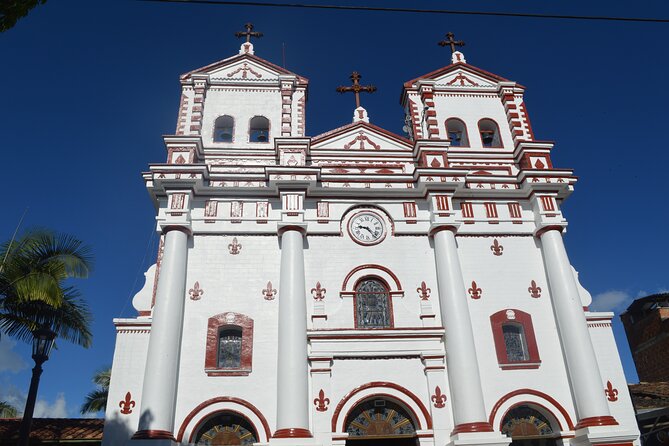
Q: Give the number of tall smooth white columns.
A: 4